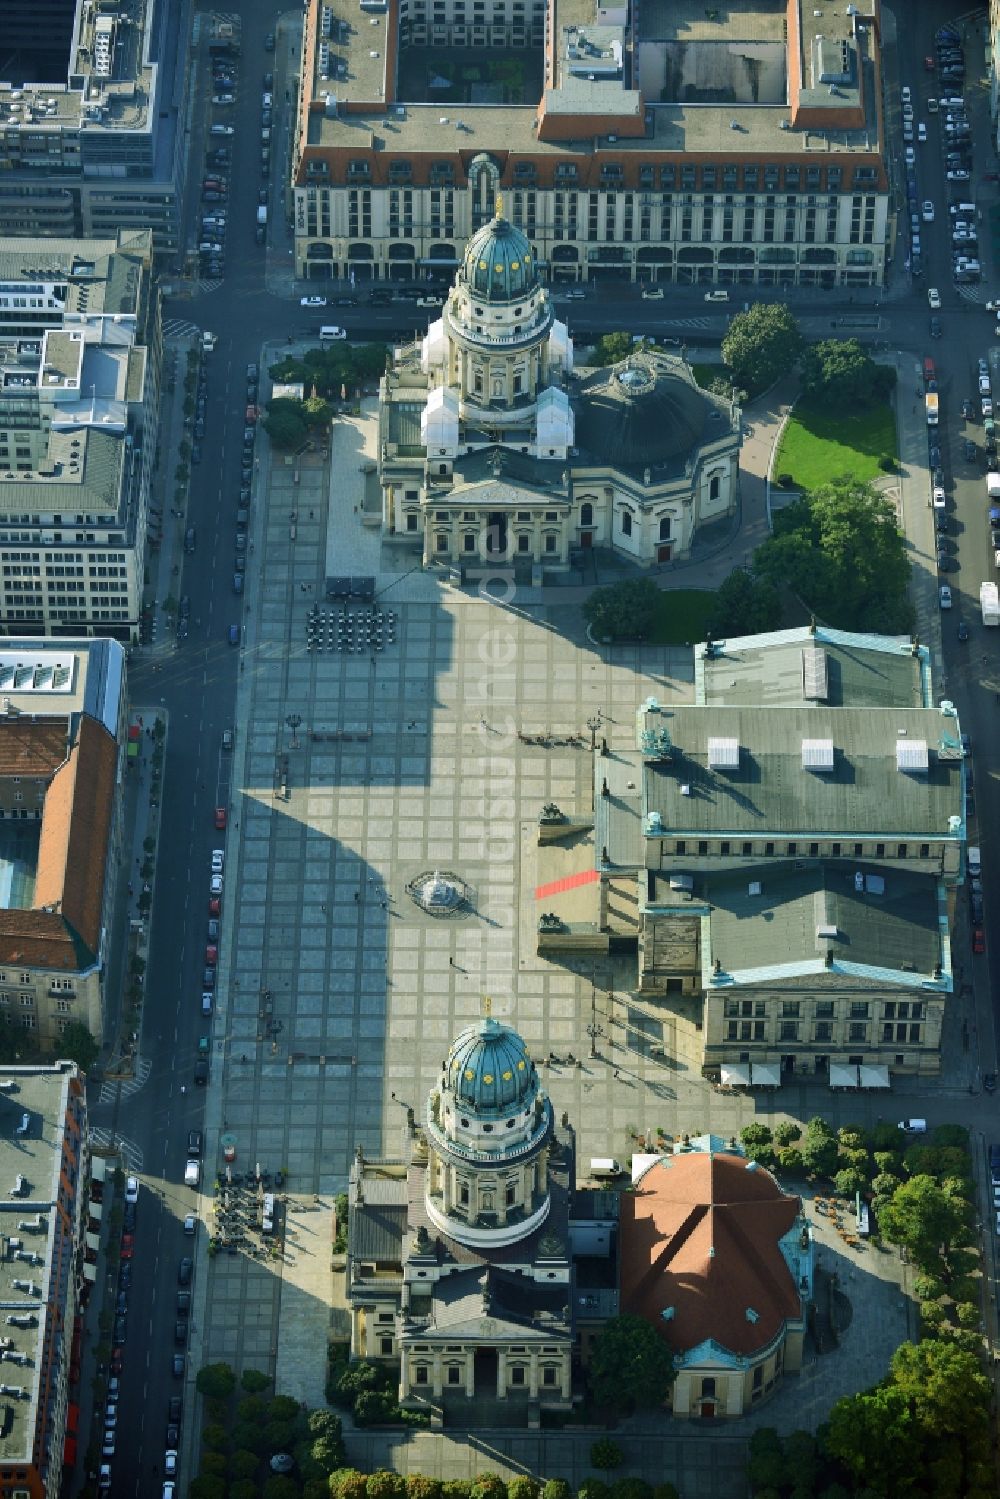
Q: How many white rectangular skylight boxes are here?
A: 3